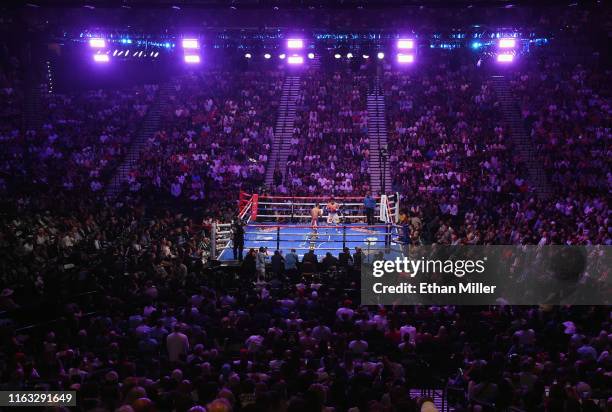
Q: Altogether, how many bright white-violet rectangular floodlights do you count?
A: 10